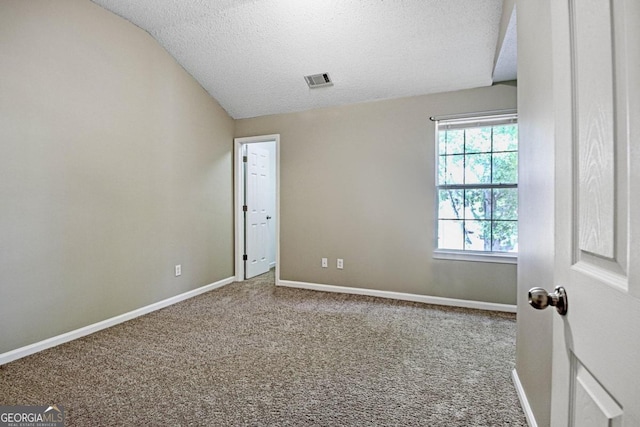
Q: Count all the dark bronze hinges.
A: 3